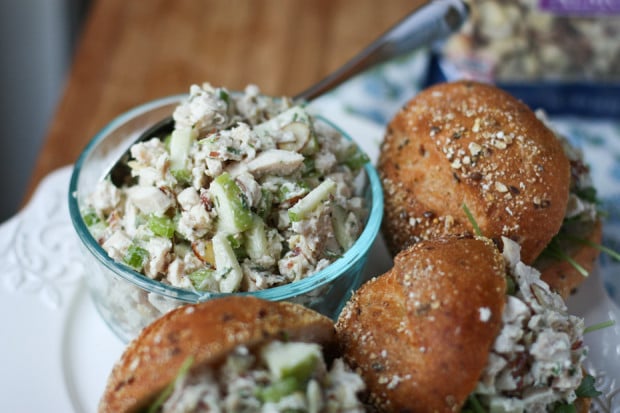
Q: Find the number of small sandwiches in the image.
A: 3